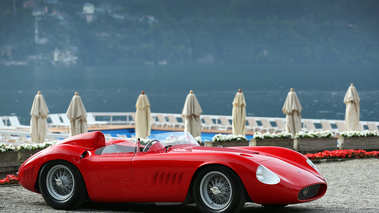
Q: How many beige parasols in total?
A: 7